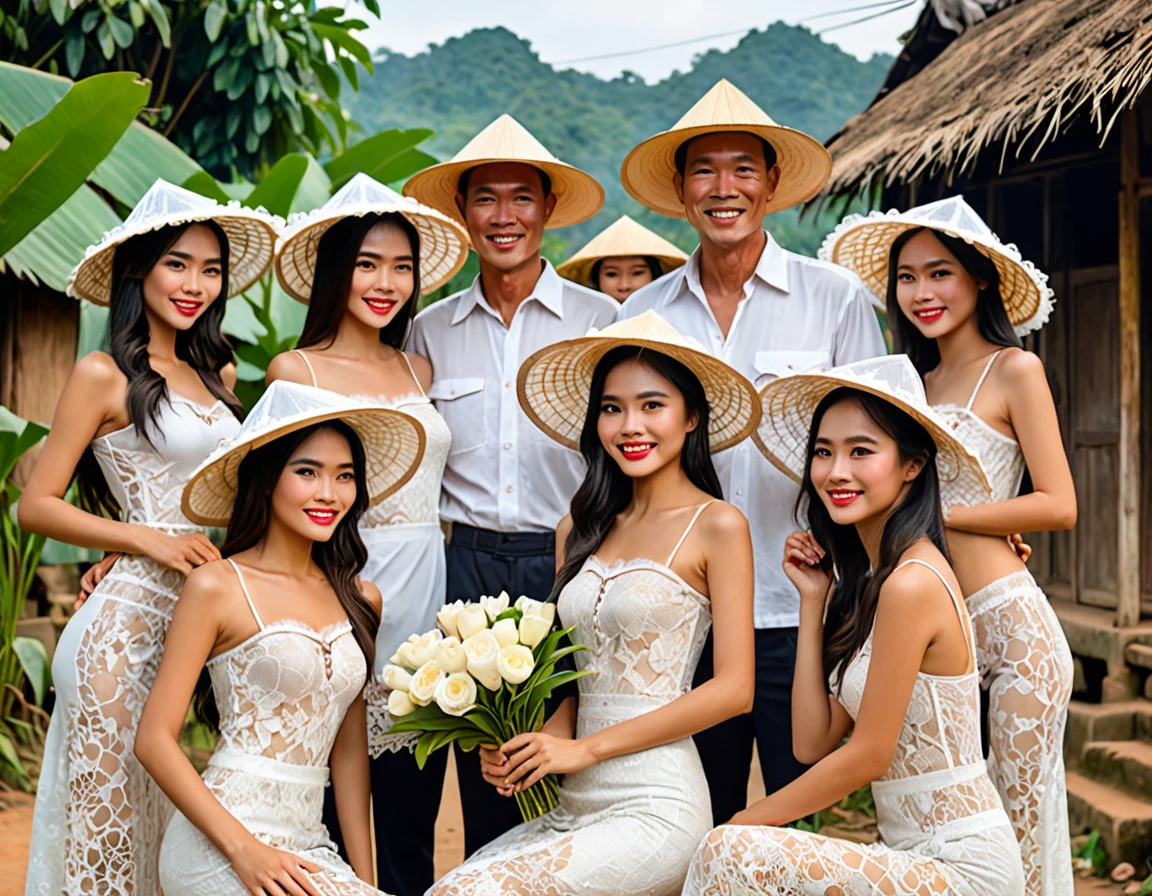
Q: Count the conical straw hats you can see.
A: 9